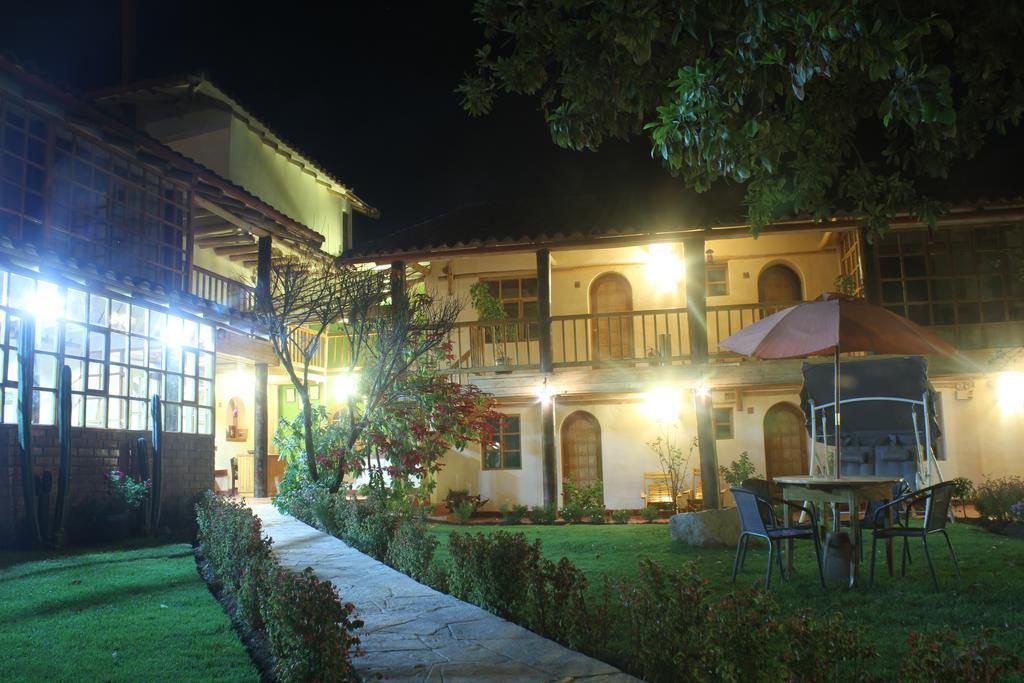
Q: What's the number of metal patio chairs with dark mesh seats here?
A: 4